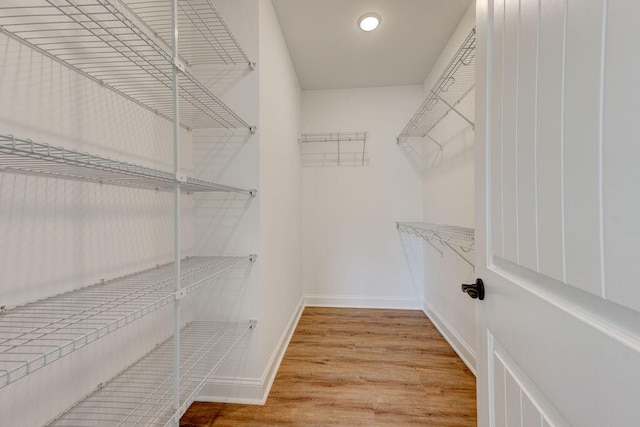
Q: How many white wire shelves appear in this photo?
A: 8